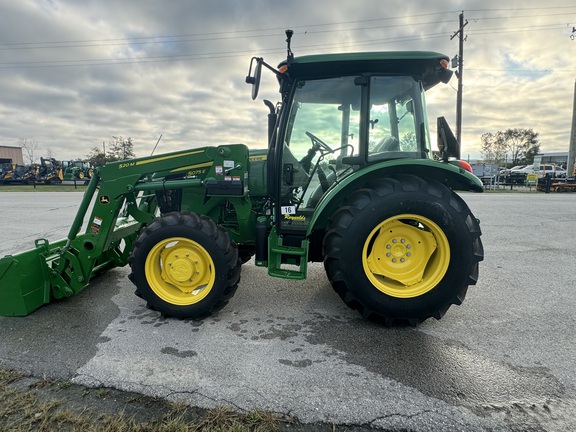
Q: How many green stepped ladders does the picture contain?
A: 1